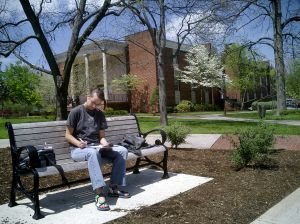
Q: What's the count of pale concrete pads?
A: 1